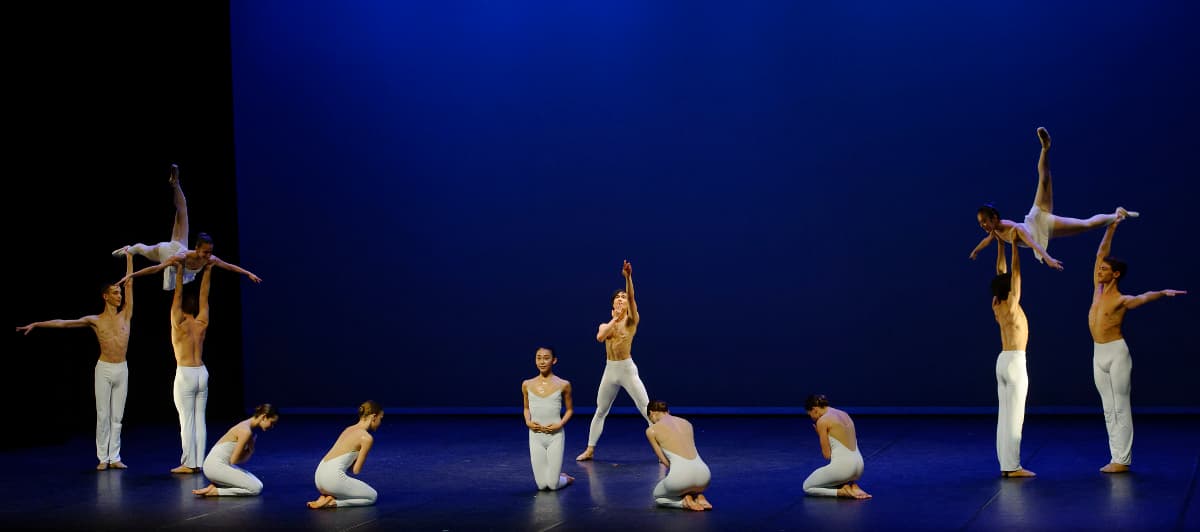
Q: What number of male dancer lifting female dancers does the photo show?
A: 4